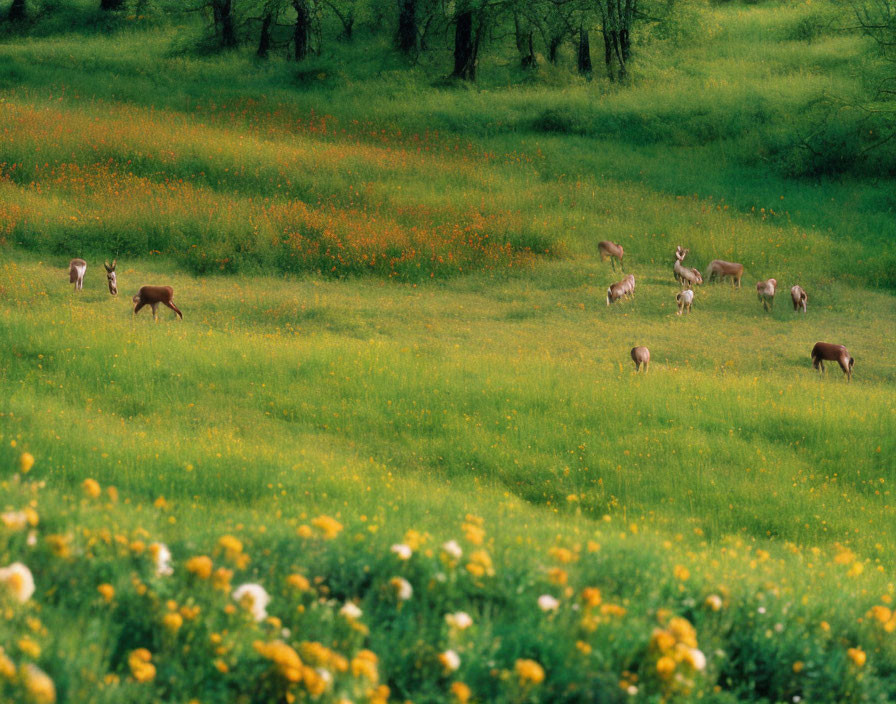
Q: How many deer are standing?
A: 12